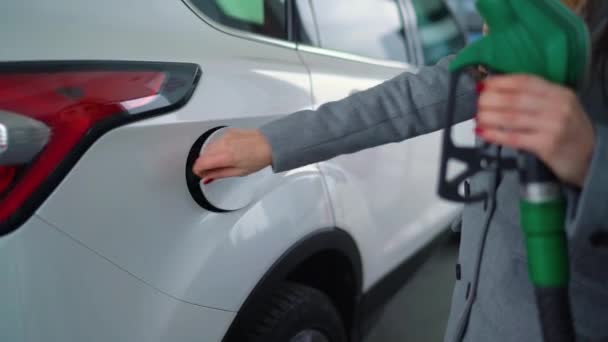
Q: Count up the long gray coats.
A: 1